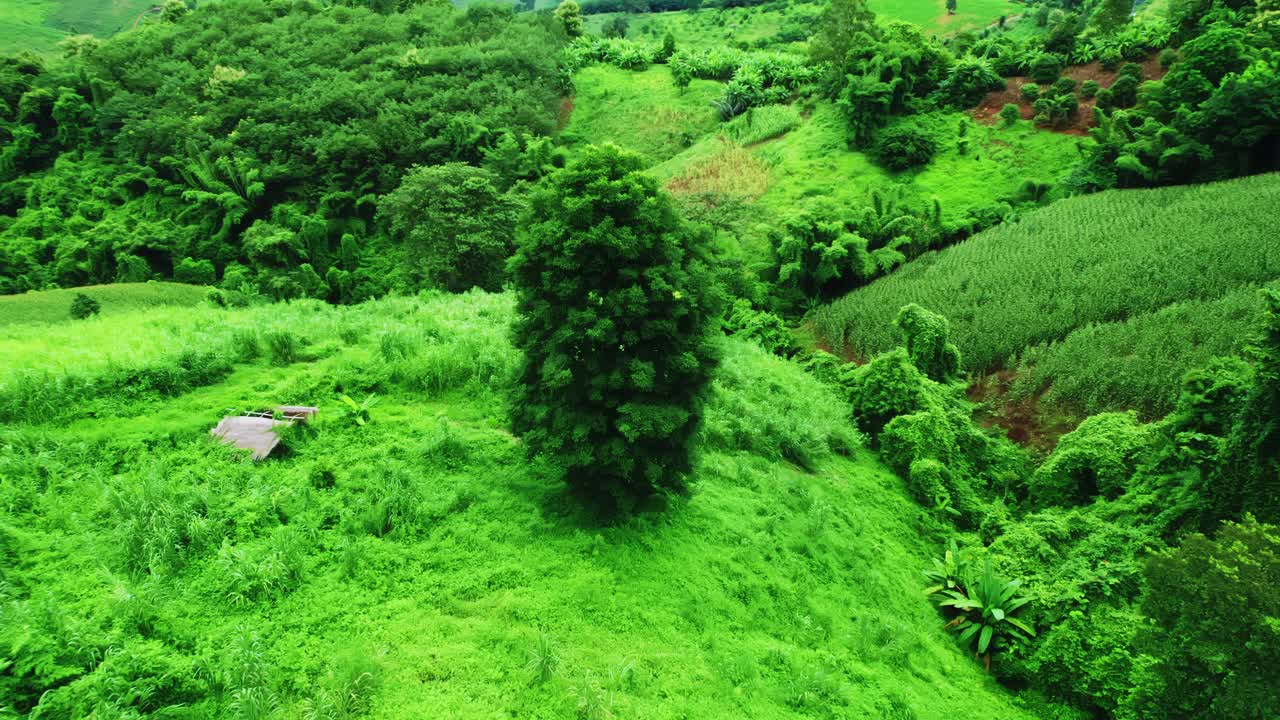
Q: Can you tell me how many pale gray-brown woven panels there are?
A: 2